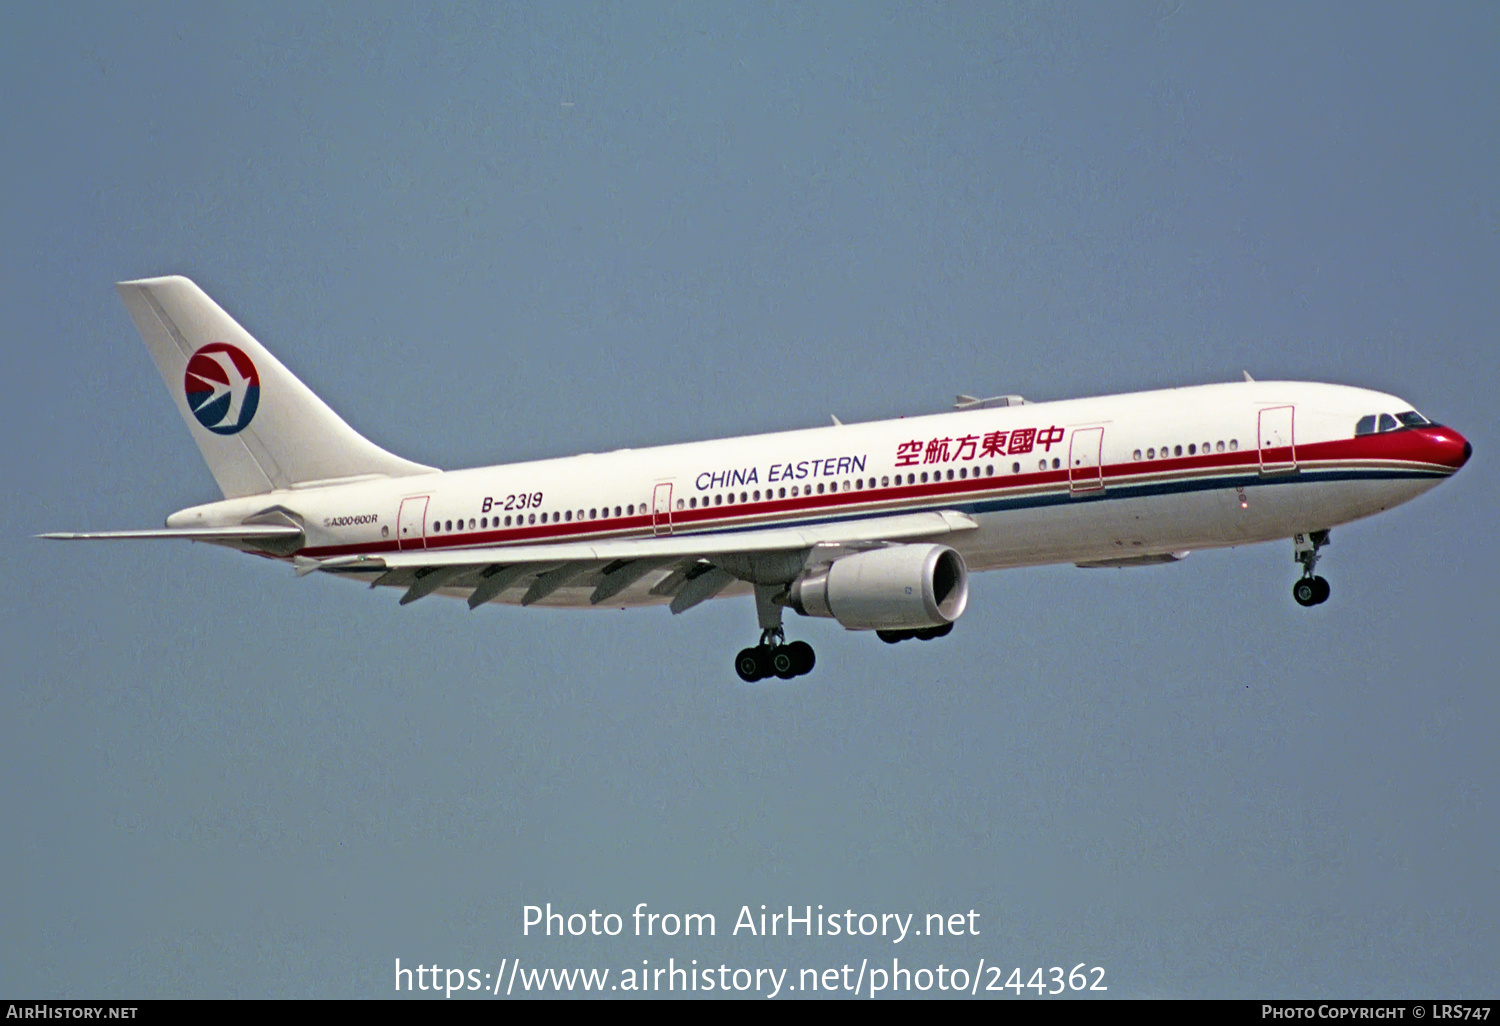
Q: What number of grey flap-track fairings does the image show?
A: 5